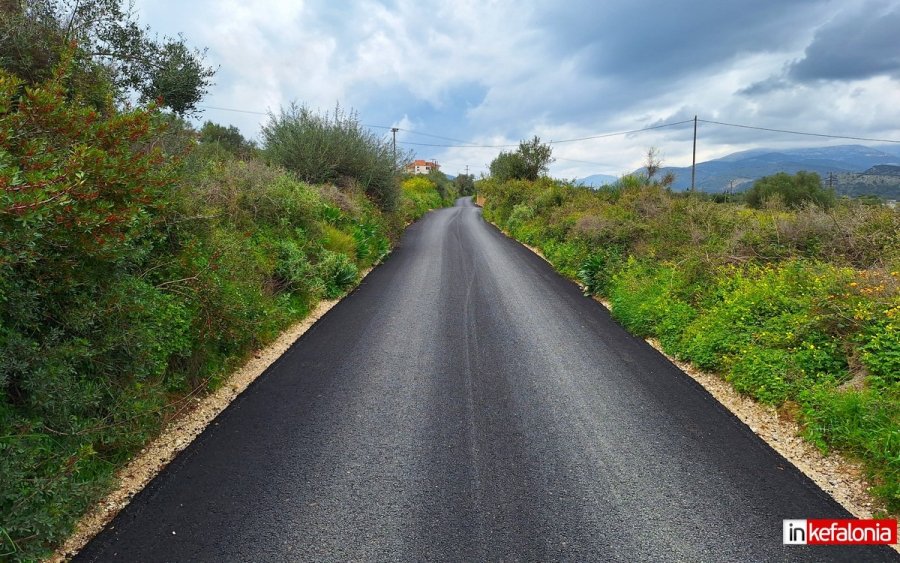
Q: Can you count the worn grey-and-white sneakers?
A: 0